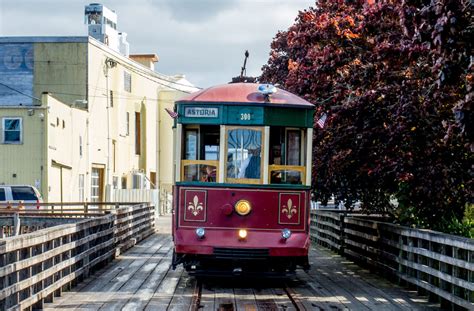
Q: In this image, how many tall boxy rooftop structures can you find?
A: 1